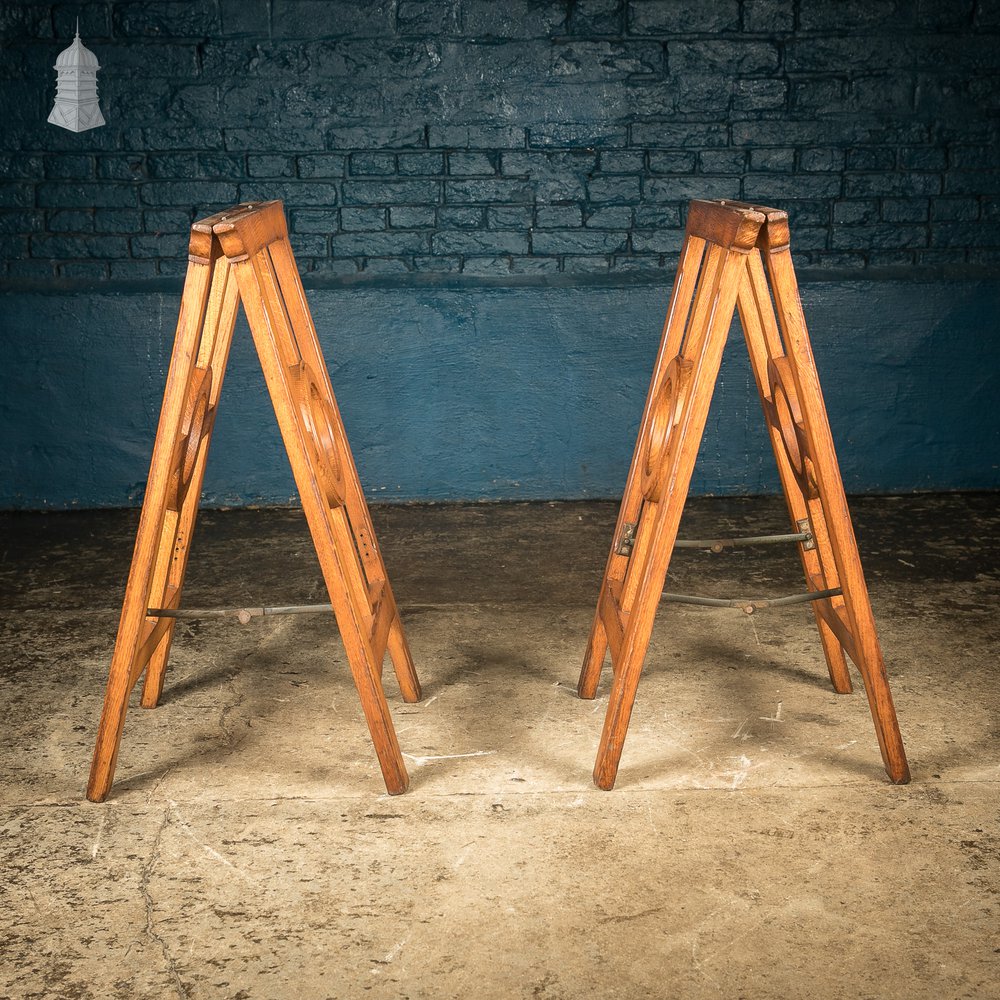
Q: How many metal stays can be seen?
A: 3